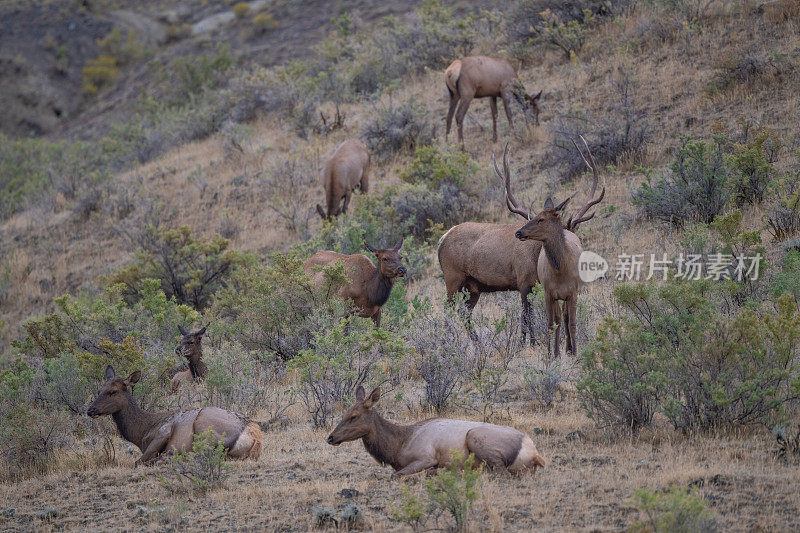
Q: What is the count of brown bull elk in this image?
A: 1